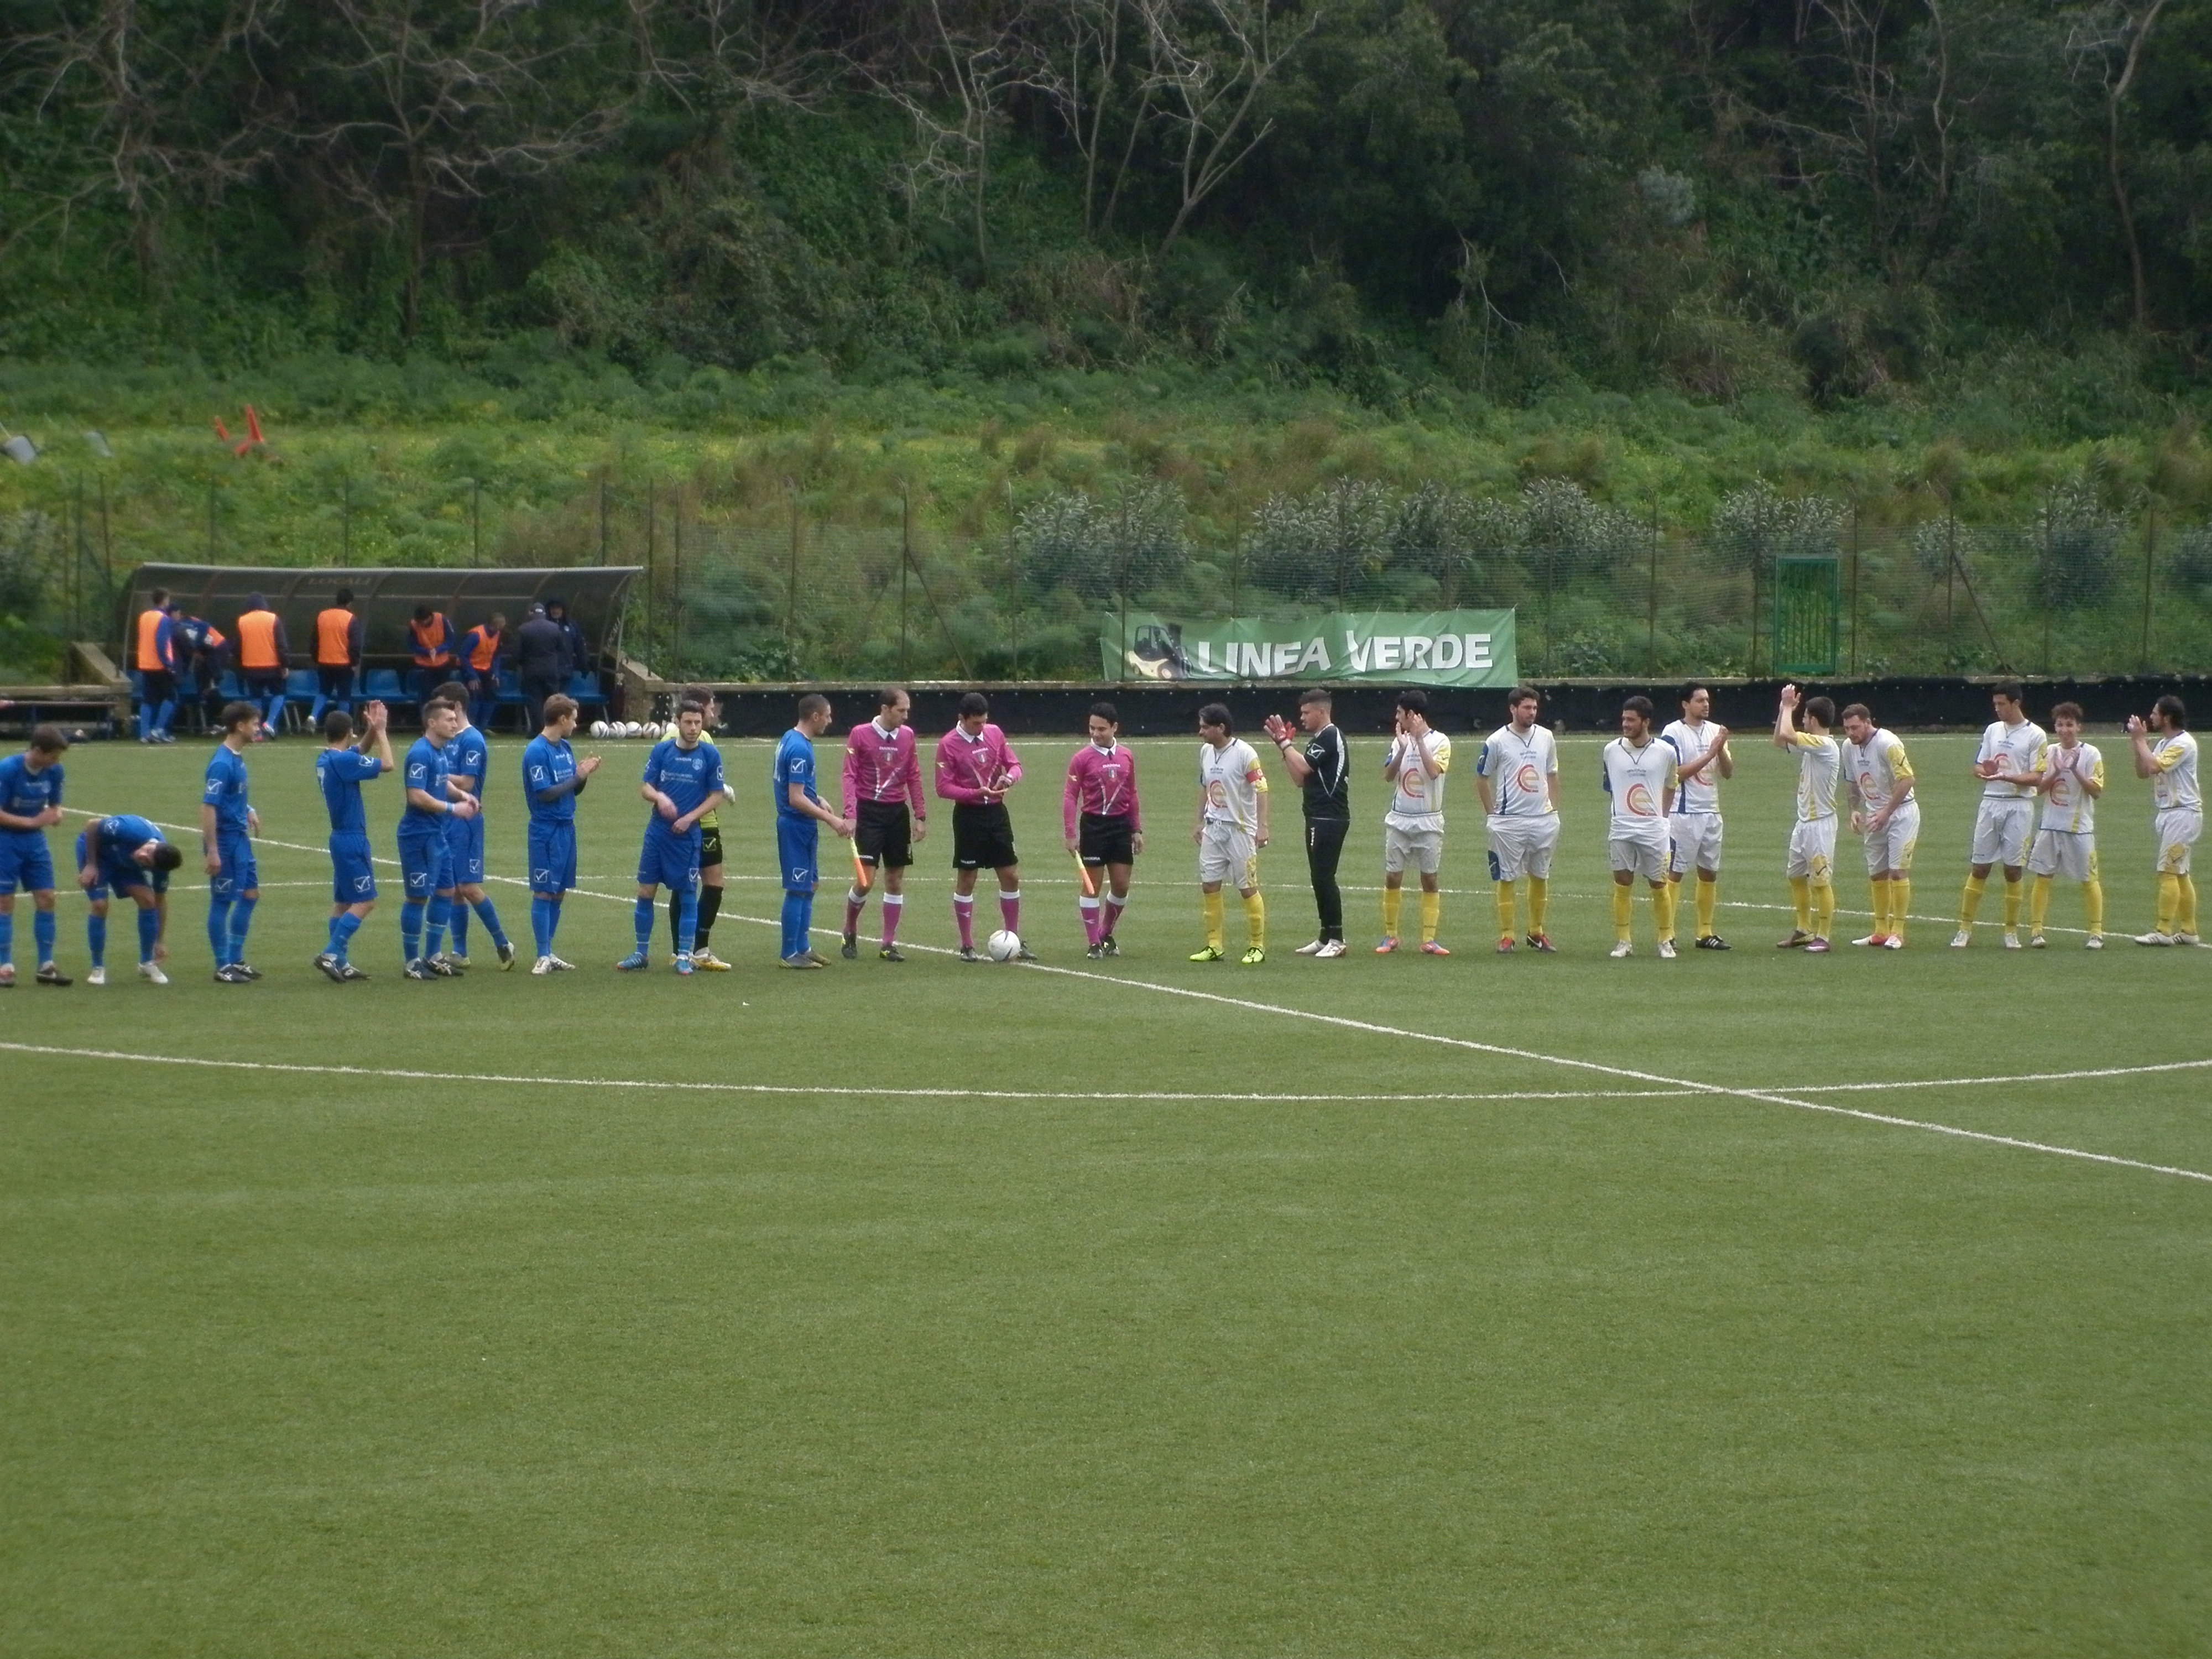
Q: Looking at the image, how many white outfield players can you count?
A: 10